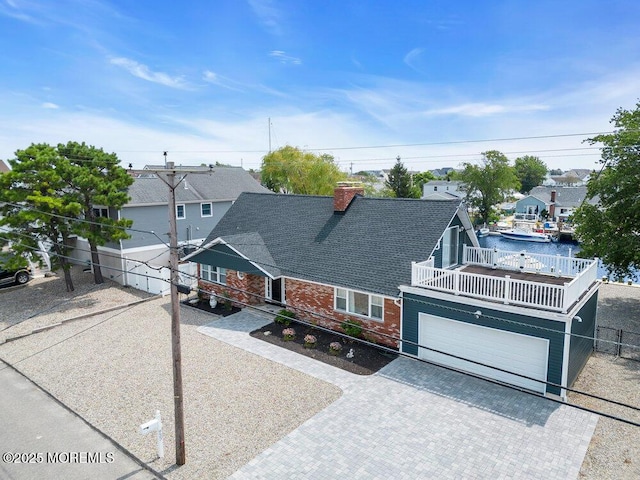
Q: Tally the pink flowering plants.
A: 3